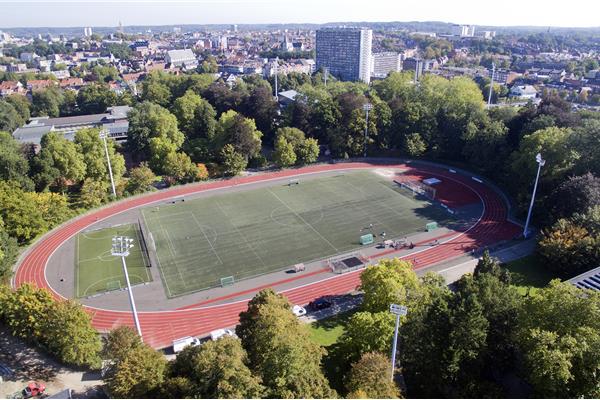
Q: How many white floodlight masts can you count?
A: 9